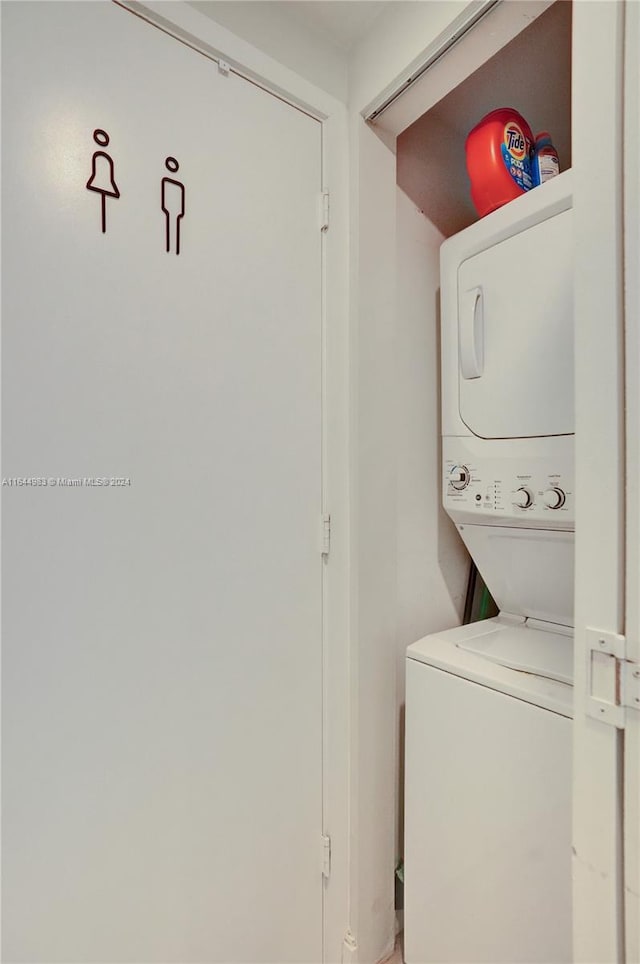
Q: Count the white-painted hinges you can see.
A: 4